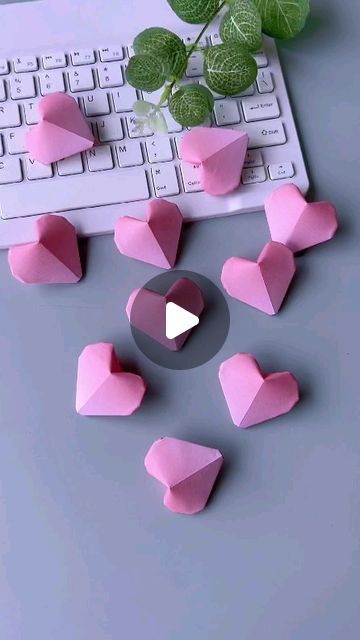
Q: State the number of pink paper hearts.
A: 10